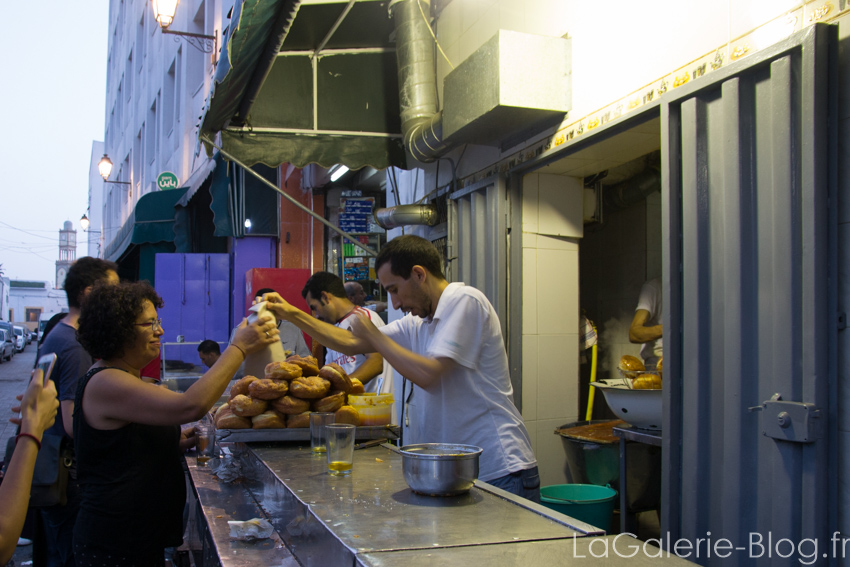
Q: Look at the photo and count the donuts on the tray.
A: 15